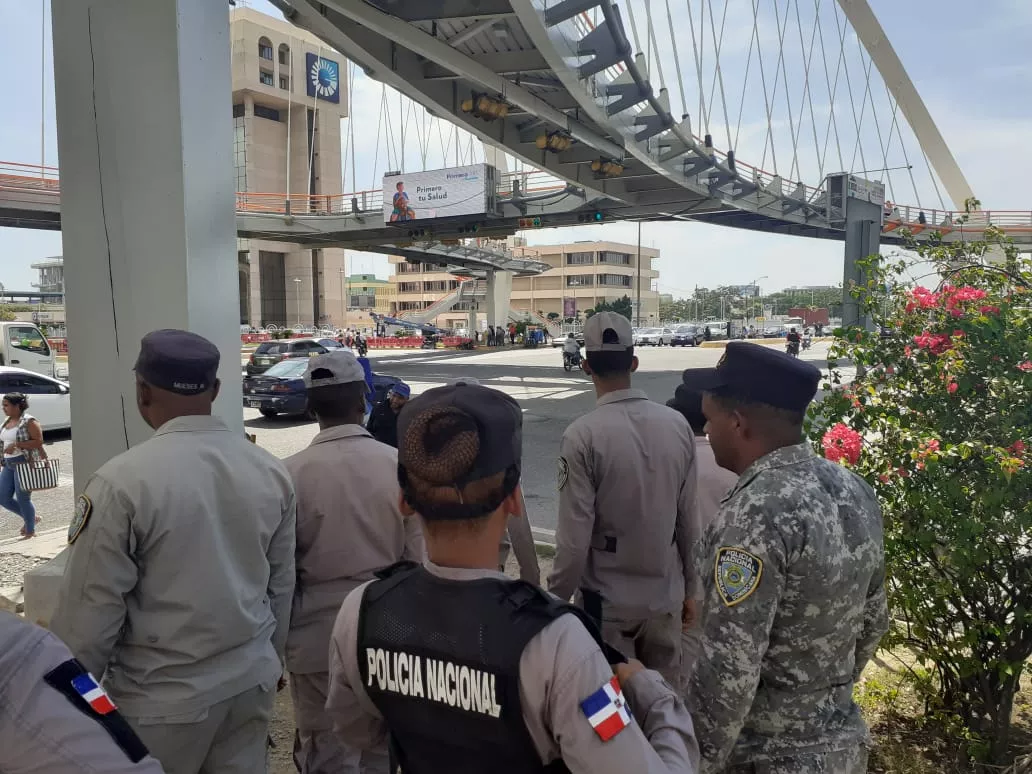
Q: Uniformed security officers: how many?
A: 8